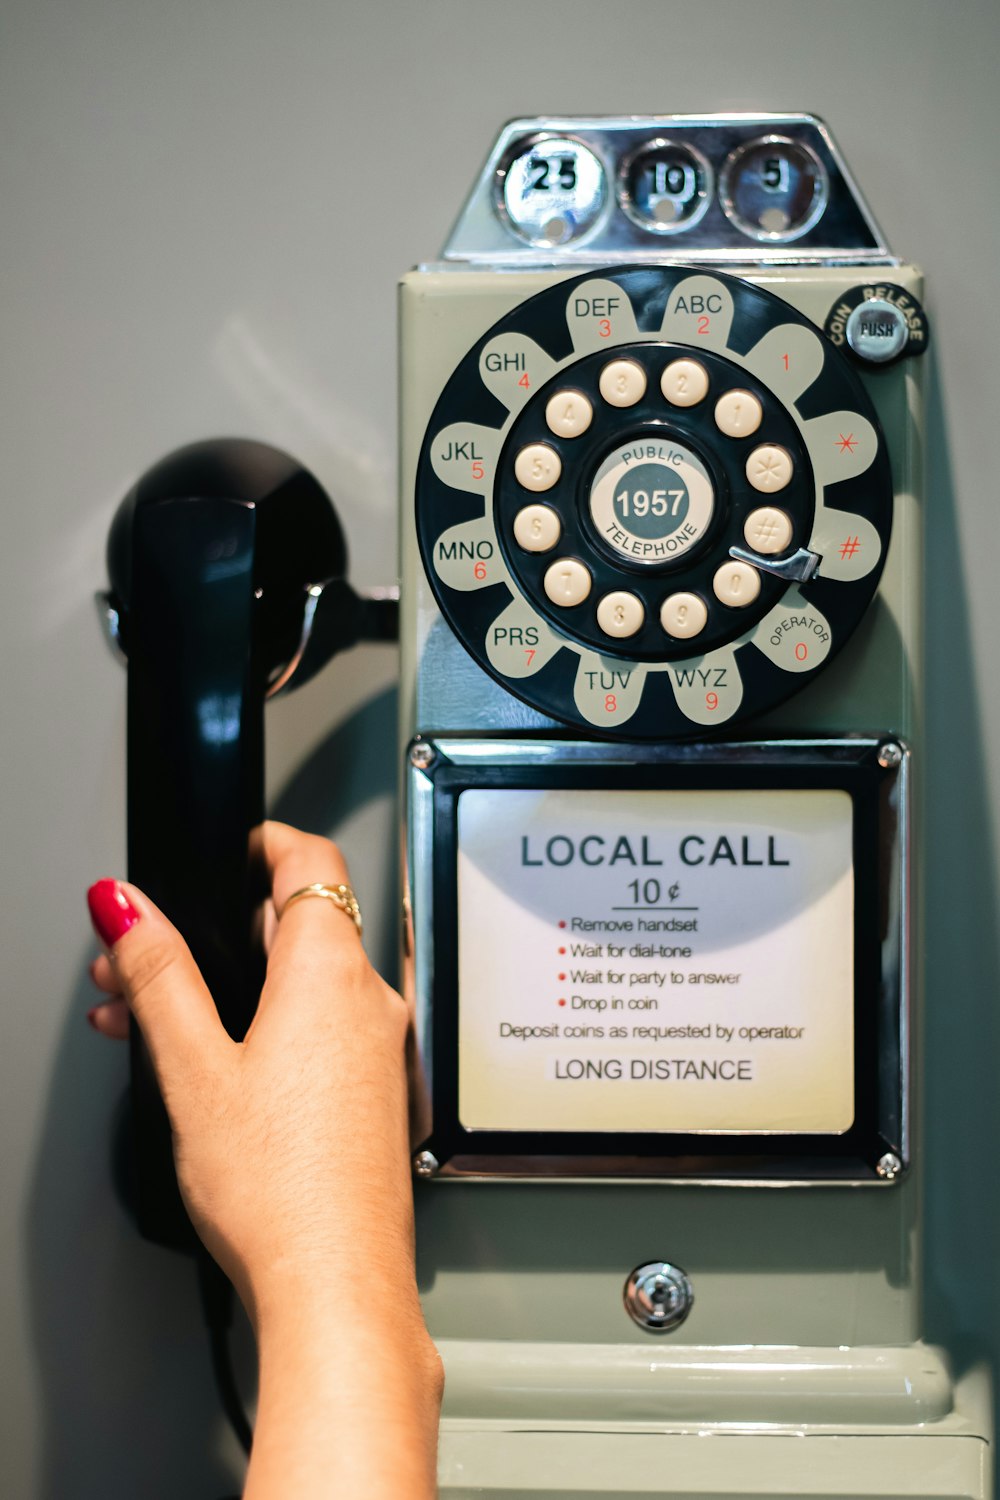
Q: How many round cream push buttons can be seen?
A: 12